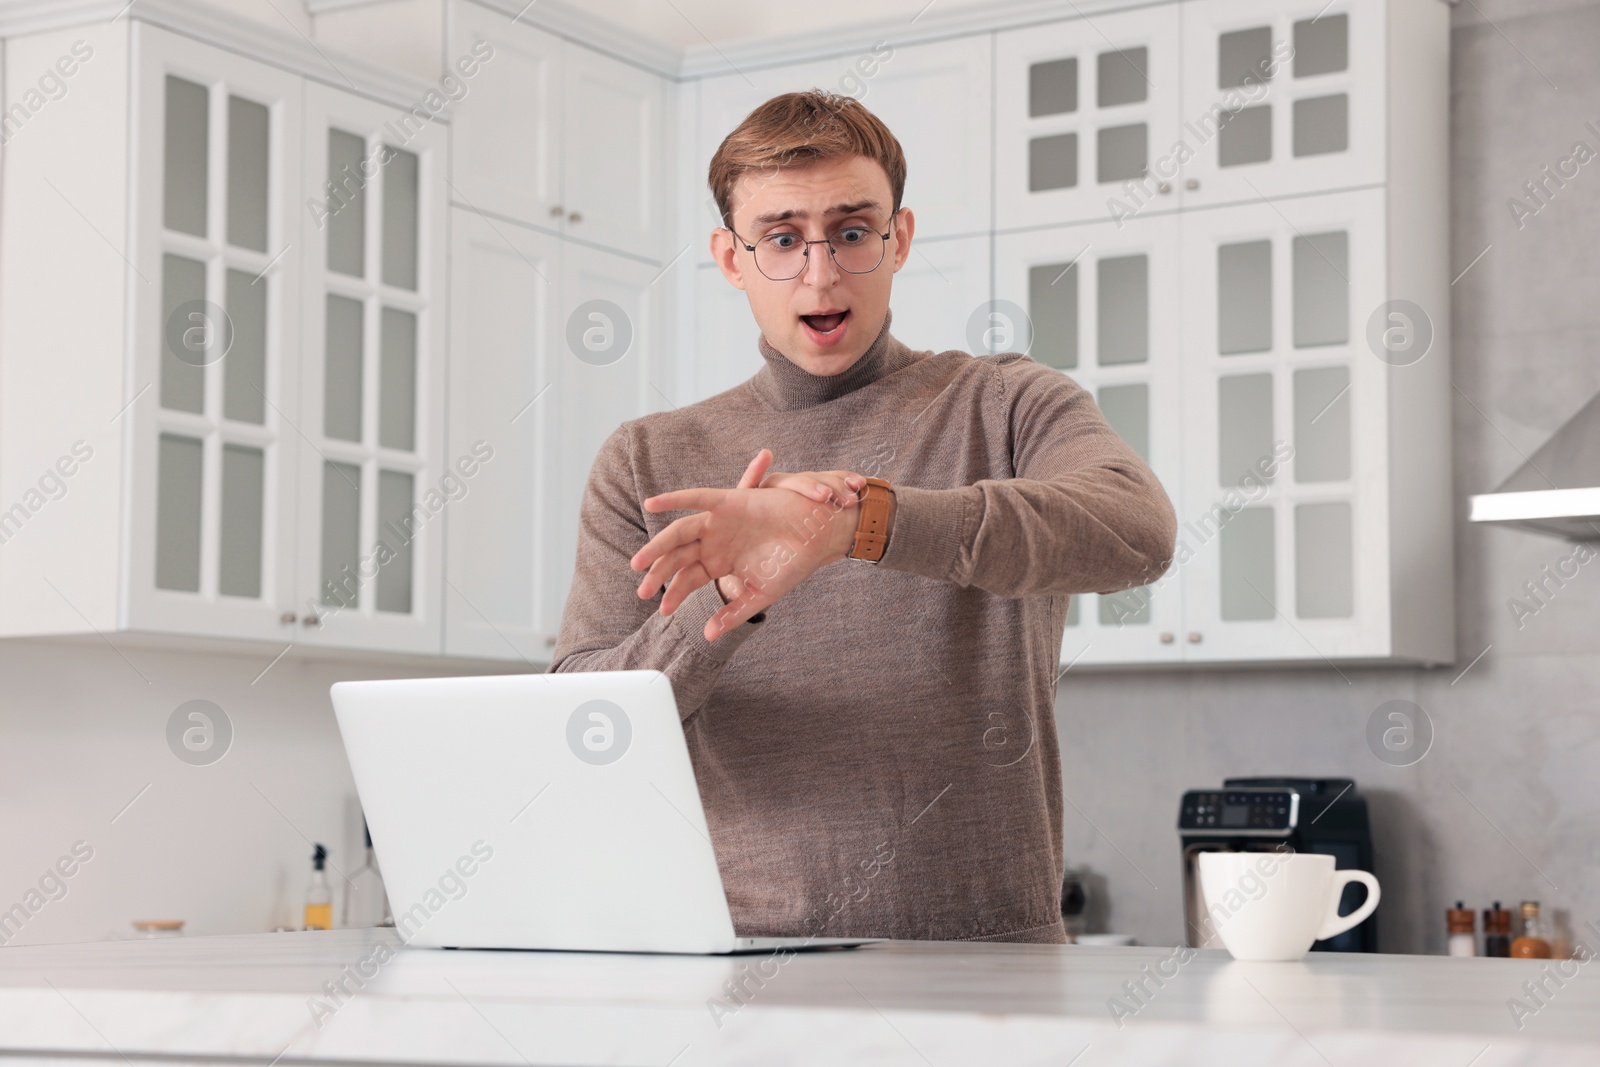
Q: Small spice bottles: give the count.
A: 3